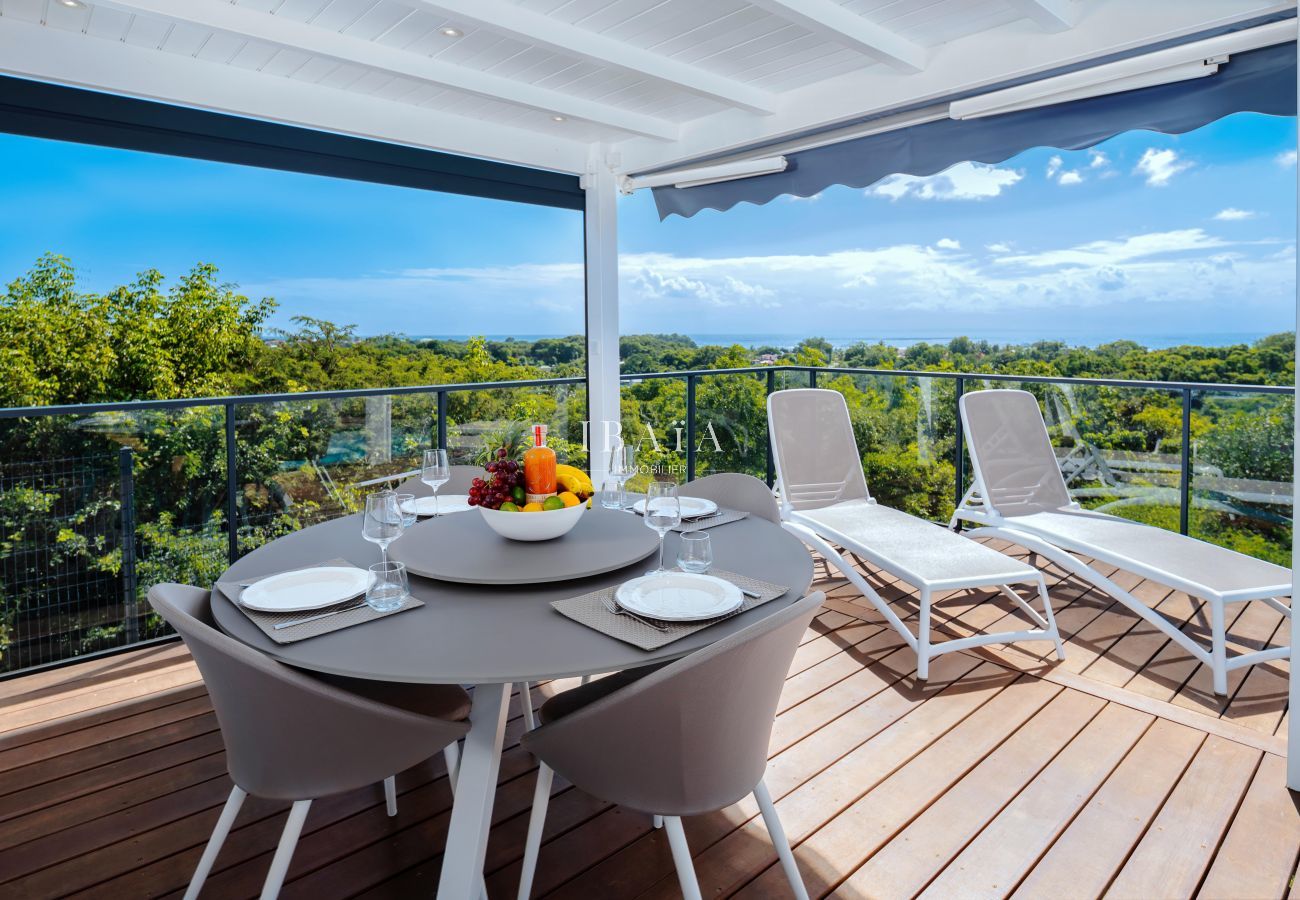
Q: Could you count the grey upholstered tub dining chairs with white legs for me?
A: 4